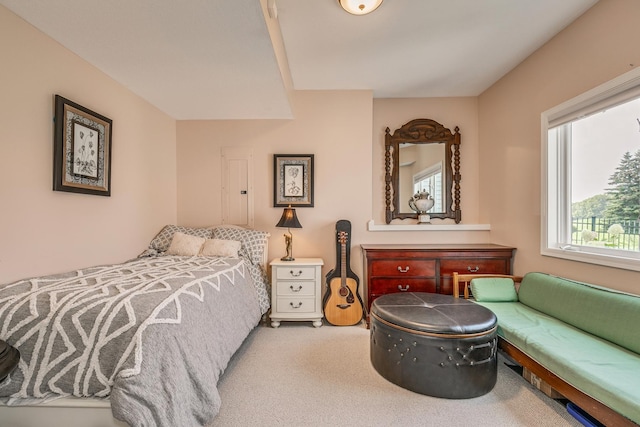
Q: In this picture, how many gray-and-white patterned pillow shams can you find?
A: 2